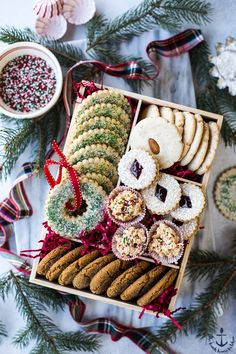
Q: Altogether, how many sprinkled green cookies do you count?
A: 9